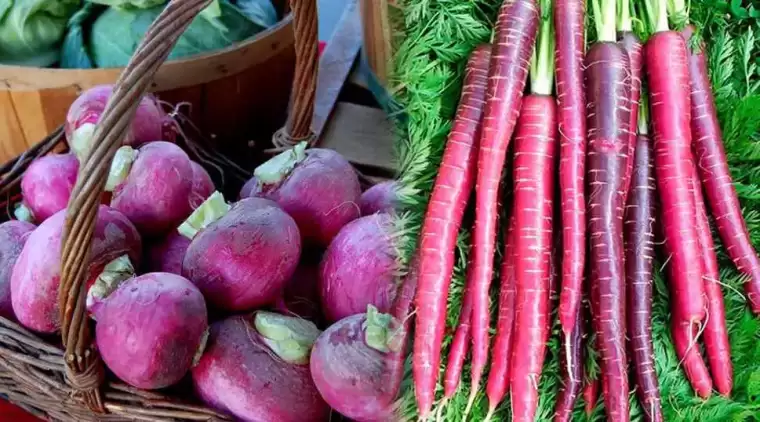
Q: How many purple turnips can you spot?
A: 14